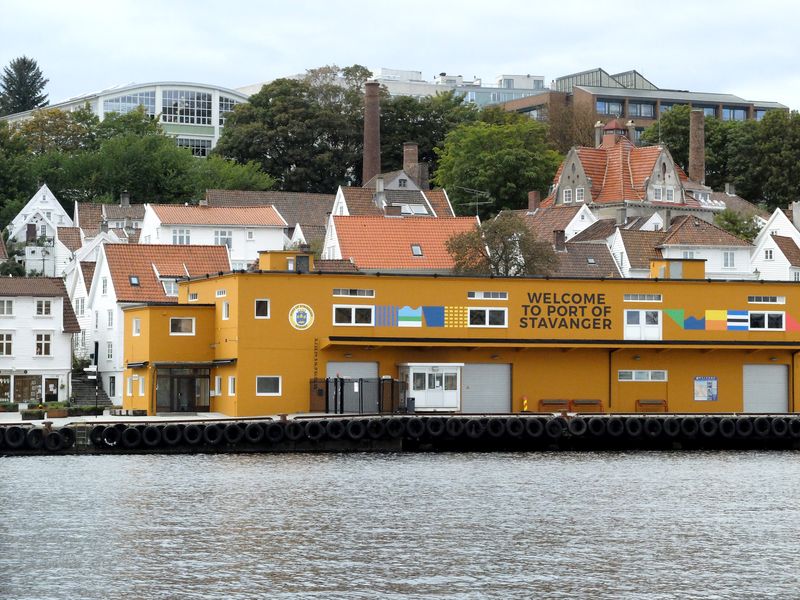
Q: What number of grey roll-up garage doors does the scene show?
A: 3